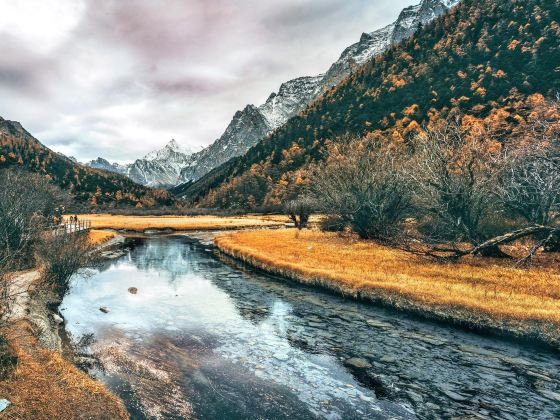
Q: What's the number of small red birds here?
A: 0